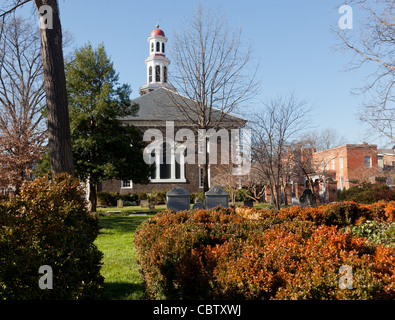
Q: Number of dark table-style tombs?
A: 2